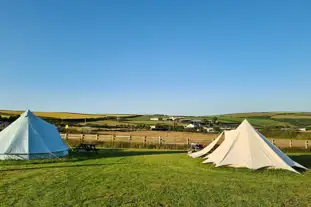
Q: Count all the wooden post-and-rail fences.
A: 1